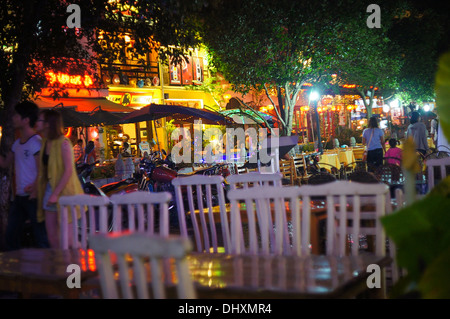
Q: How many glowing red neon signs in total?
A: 1